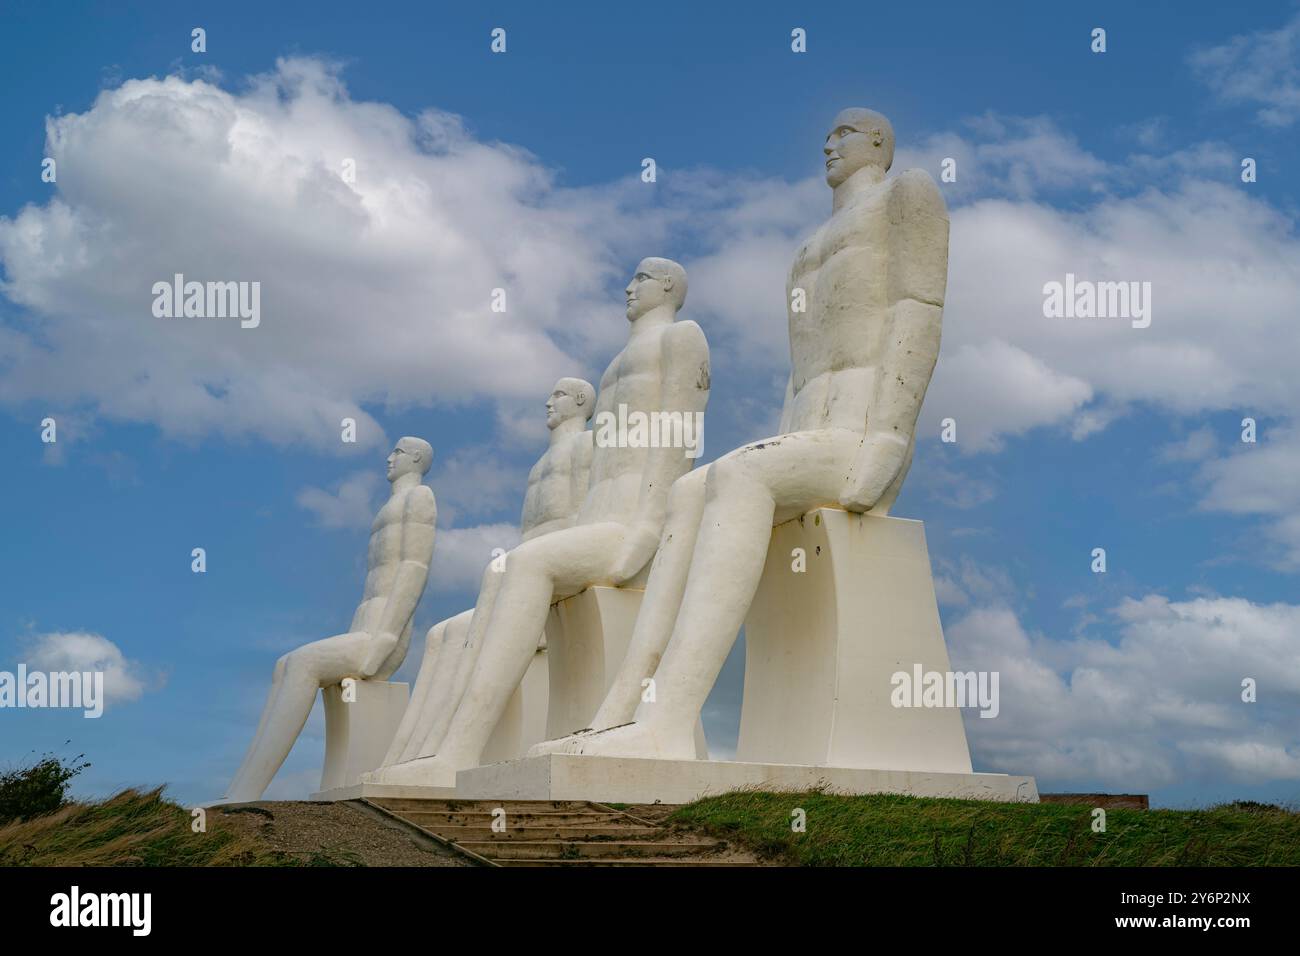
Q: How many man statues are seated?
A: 4